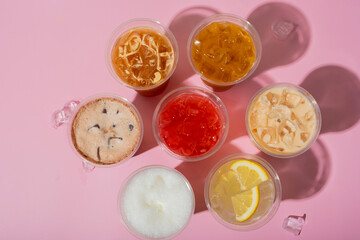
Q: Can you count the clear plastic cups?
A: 7